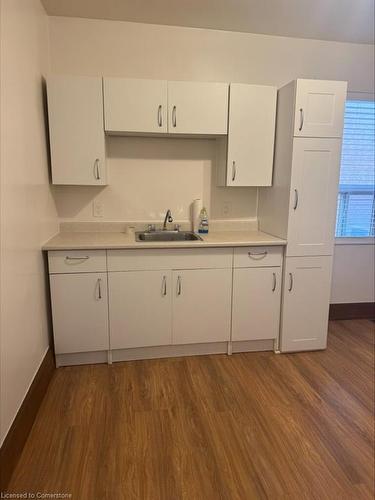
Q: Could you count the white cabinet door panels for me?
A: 11